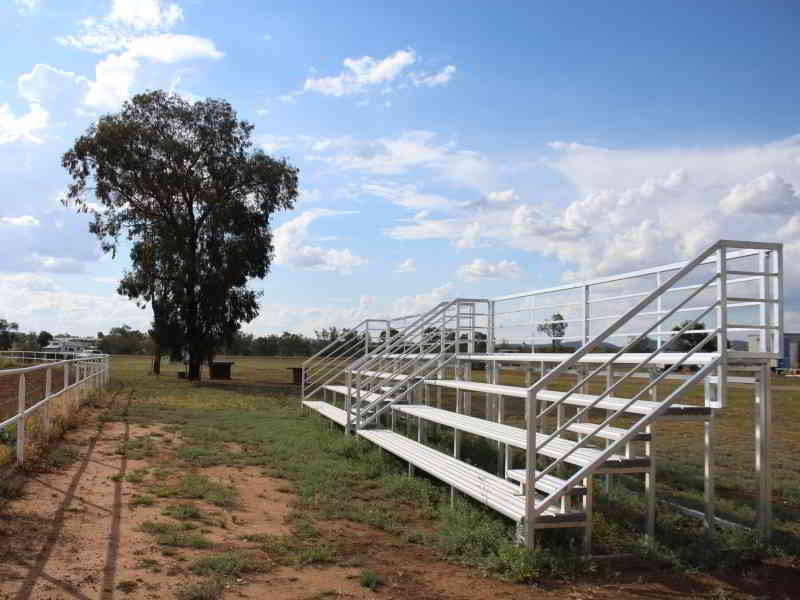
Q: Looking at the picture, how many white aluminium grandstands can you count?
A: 2